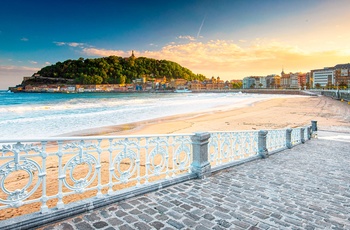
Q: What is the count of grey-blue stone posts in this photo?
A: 6